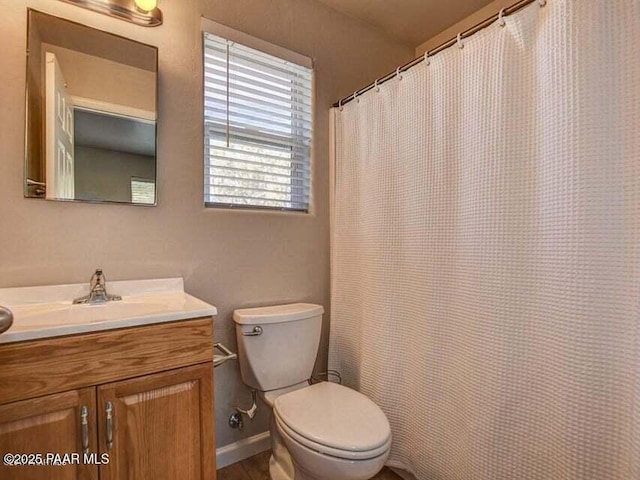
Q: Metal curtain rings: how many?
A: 8